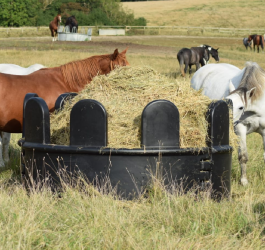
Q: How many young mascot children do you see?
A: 0